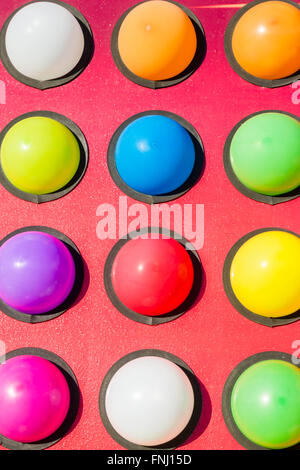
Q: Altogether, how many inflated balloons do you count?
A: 12